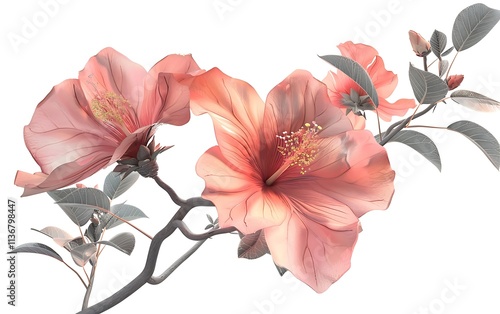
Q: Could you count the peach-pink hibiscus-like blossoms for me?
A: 3